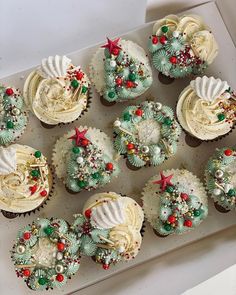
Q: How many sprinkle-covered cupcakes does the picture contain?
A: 12